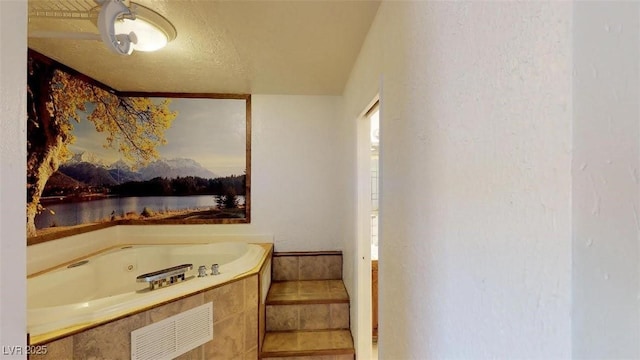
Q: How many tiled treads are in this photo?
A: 2